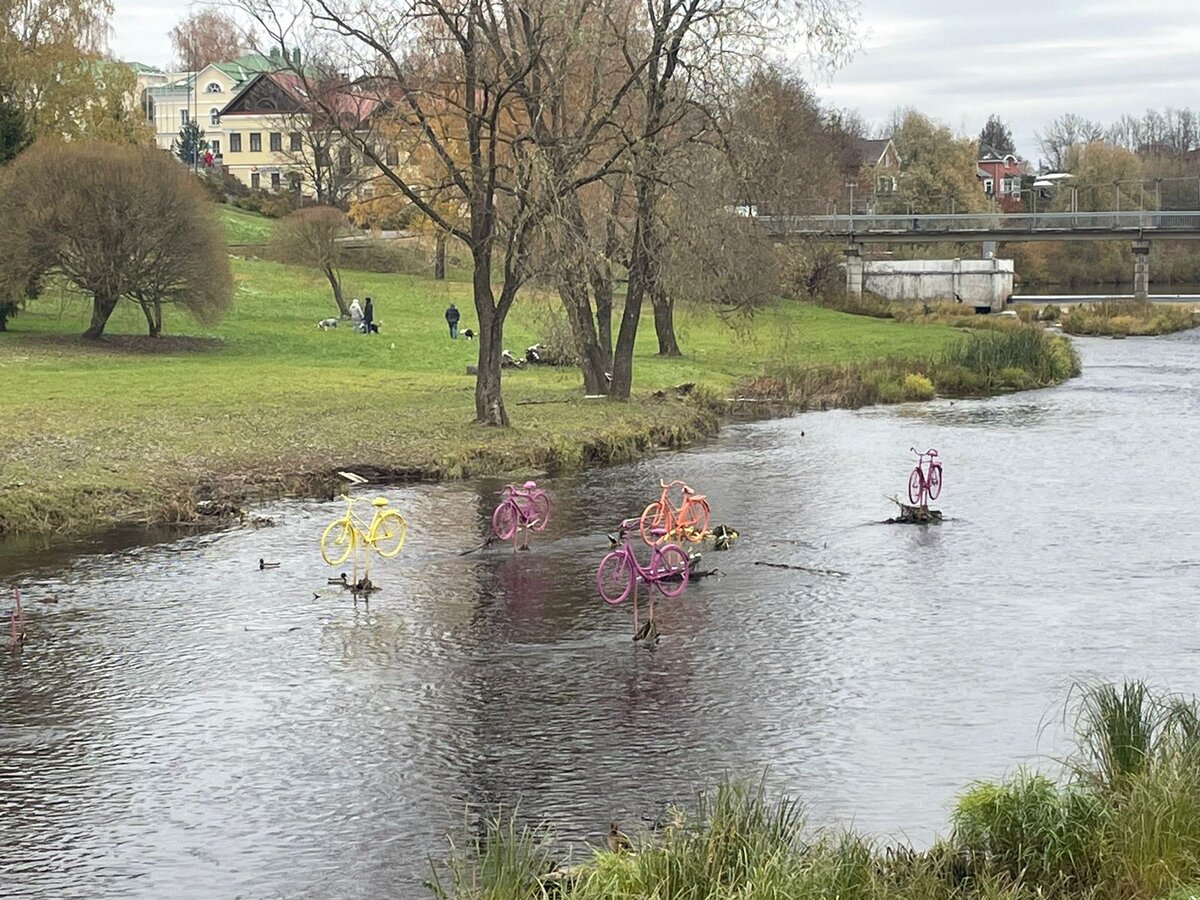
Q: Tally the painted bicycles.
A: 5